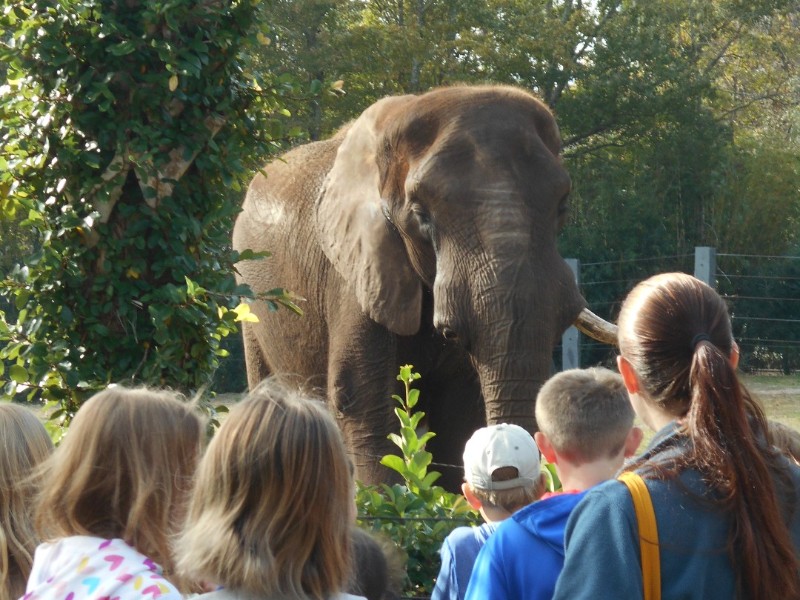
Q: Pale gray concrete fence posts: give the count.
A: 2